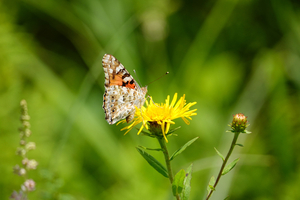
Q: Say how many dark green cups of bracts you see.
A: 2